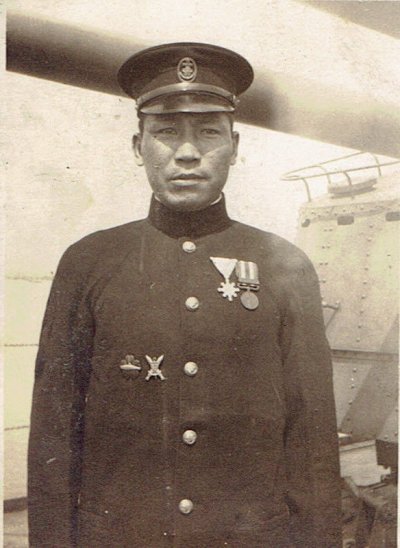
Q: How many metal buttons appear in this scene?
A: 5